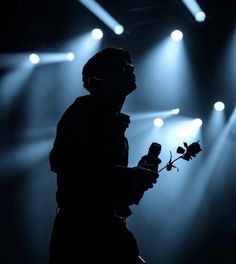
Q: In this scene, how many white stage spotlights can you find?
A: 10